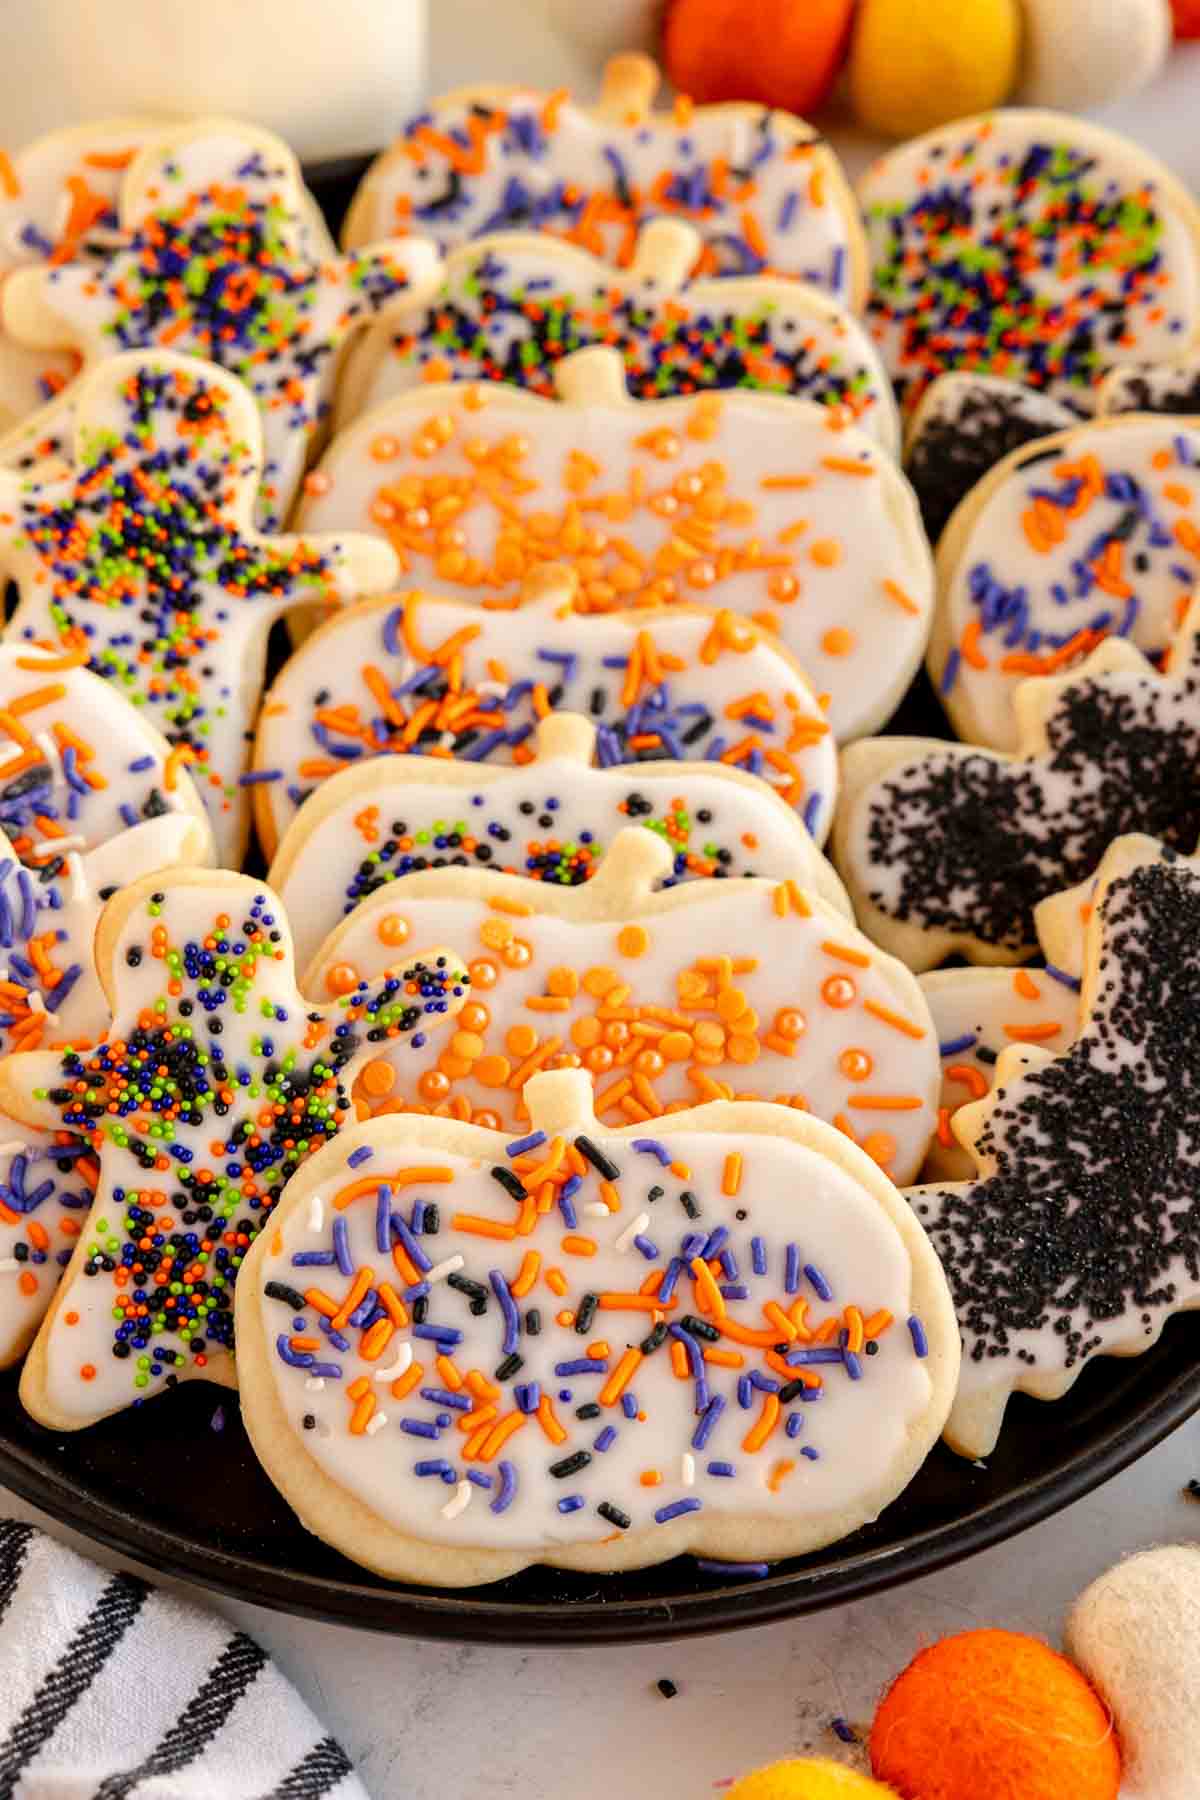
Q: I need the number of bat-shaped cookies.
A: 3